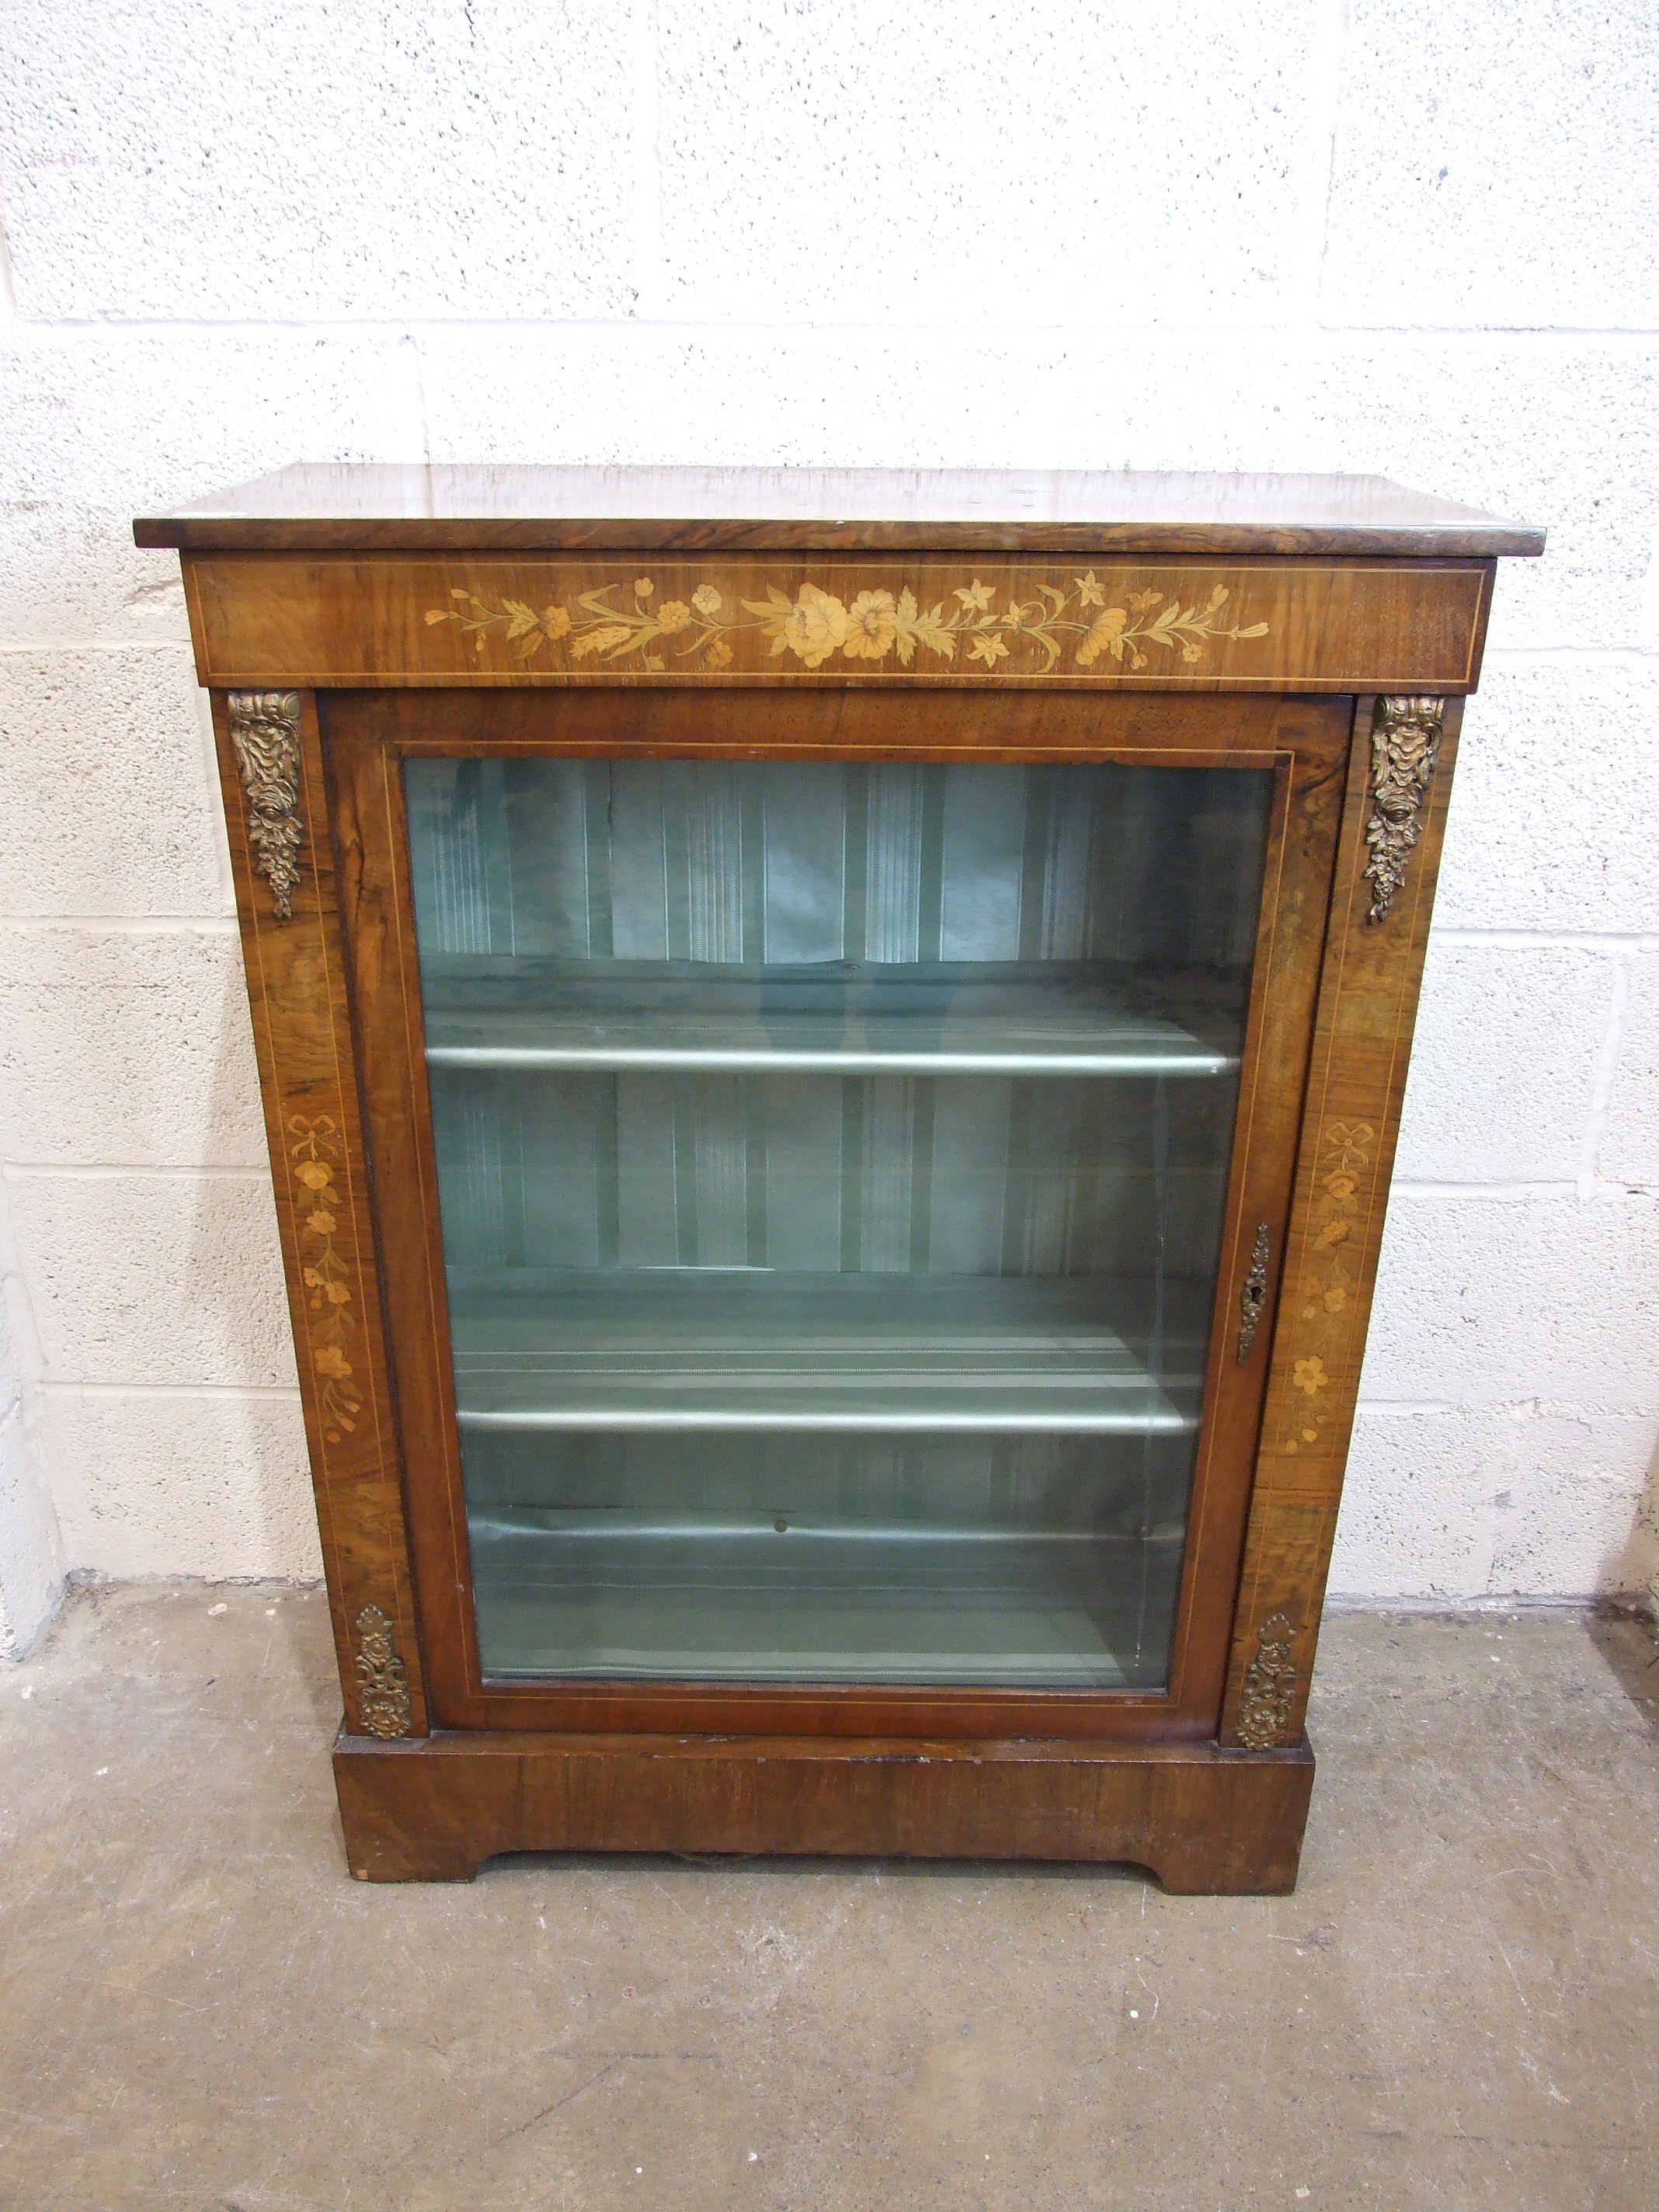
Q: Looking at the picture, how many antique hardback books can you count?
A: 0